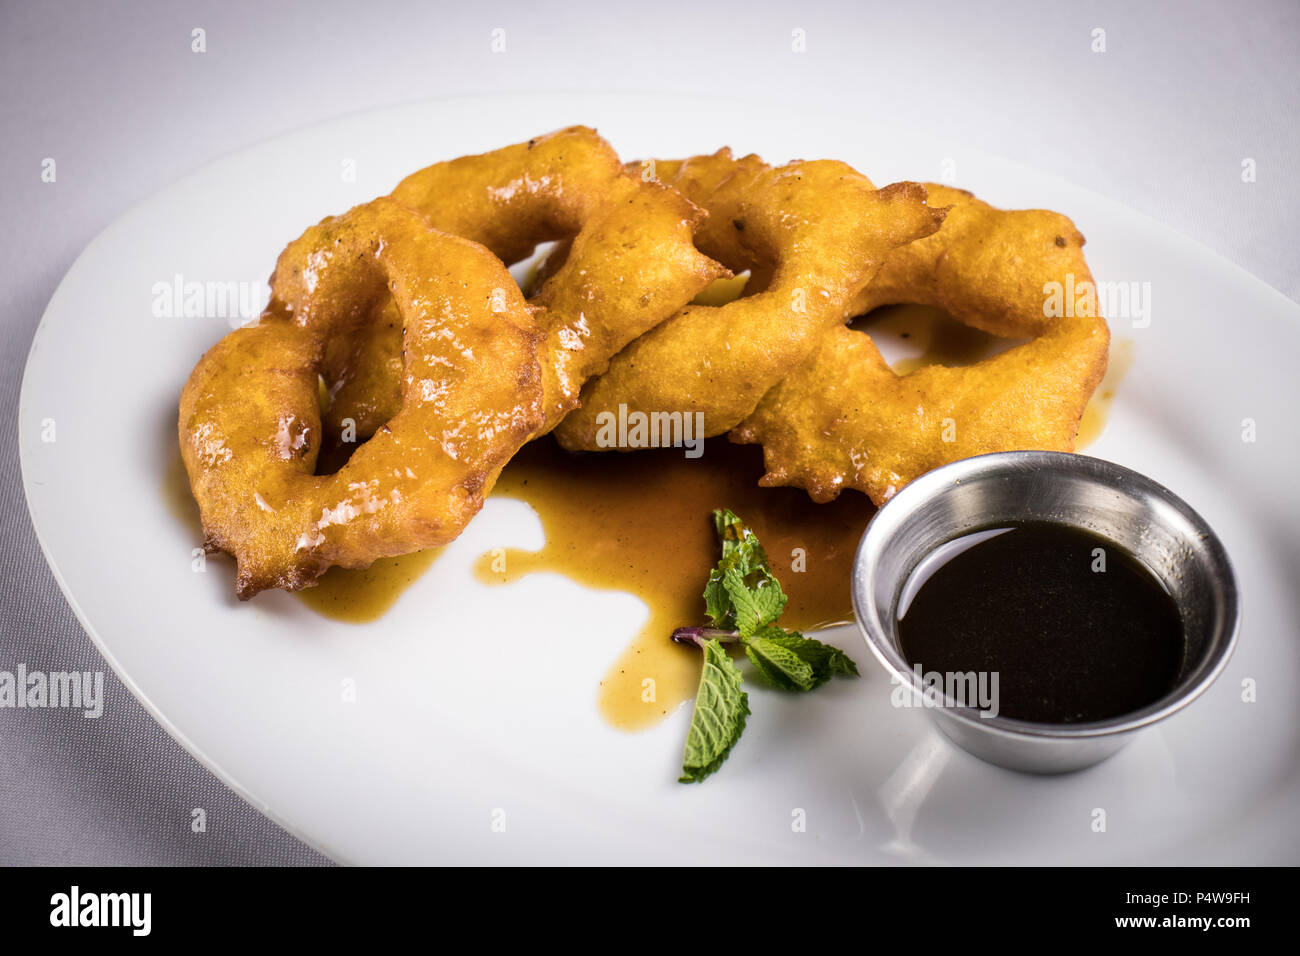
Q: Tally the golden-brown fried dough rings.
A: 4